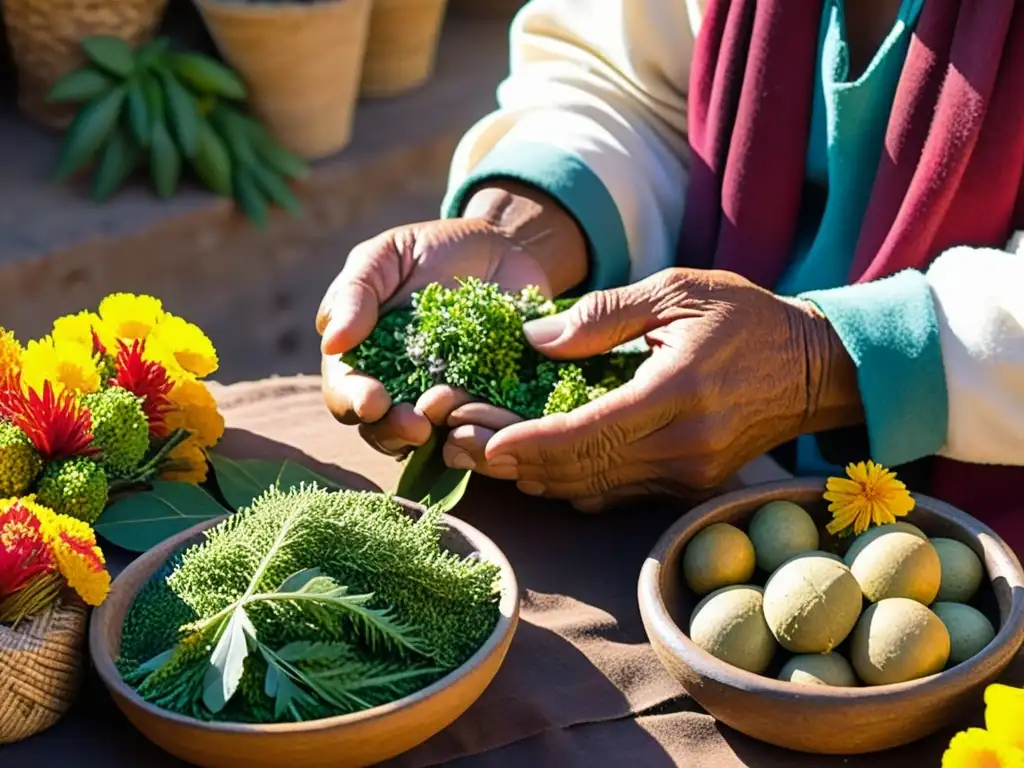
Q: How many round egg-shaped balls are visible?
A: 10